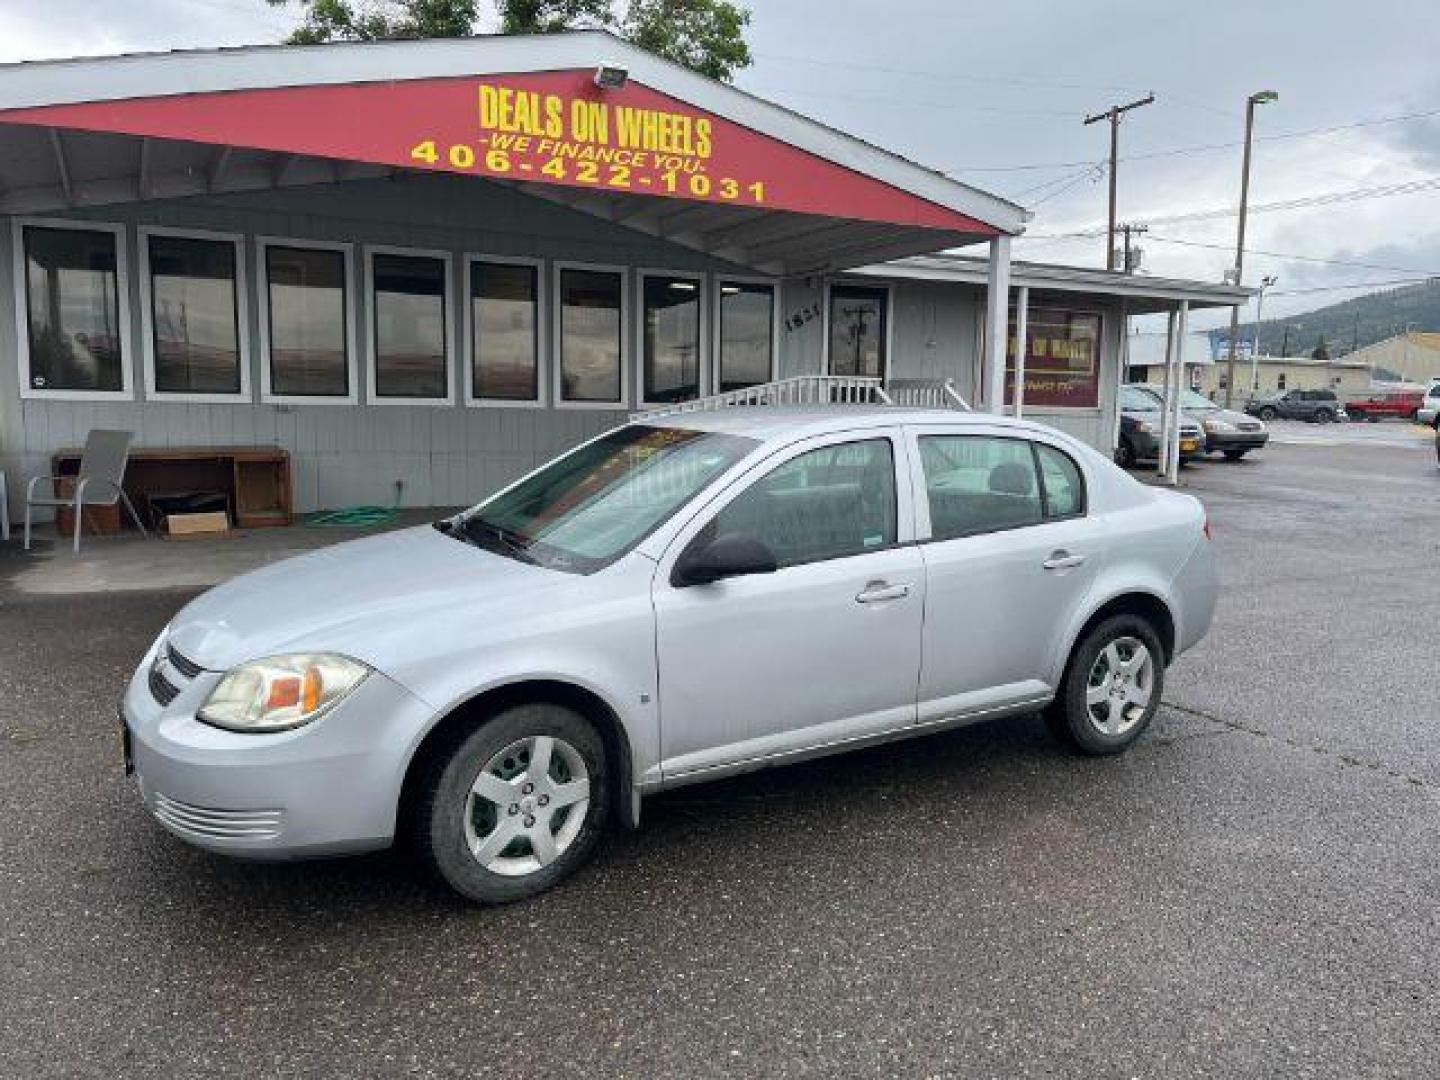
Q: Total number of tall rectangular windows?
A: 8